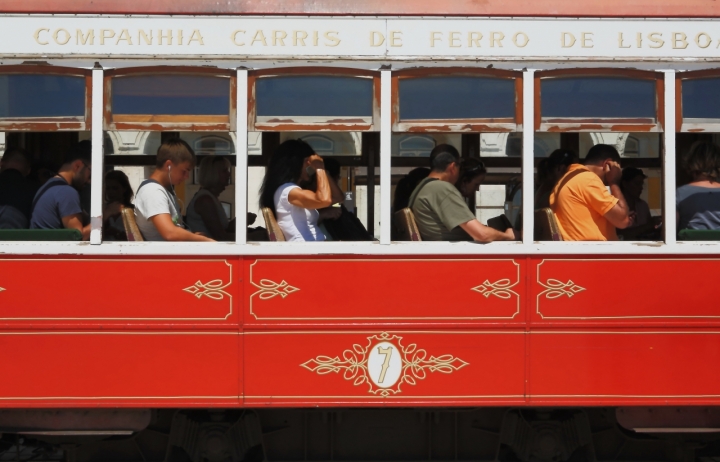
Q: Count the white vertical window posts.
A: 5